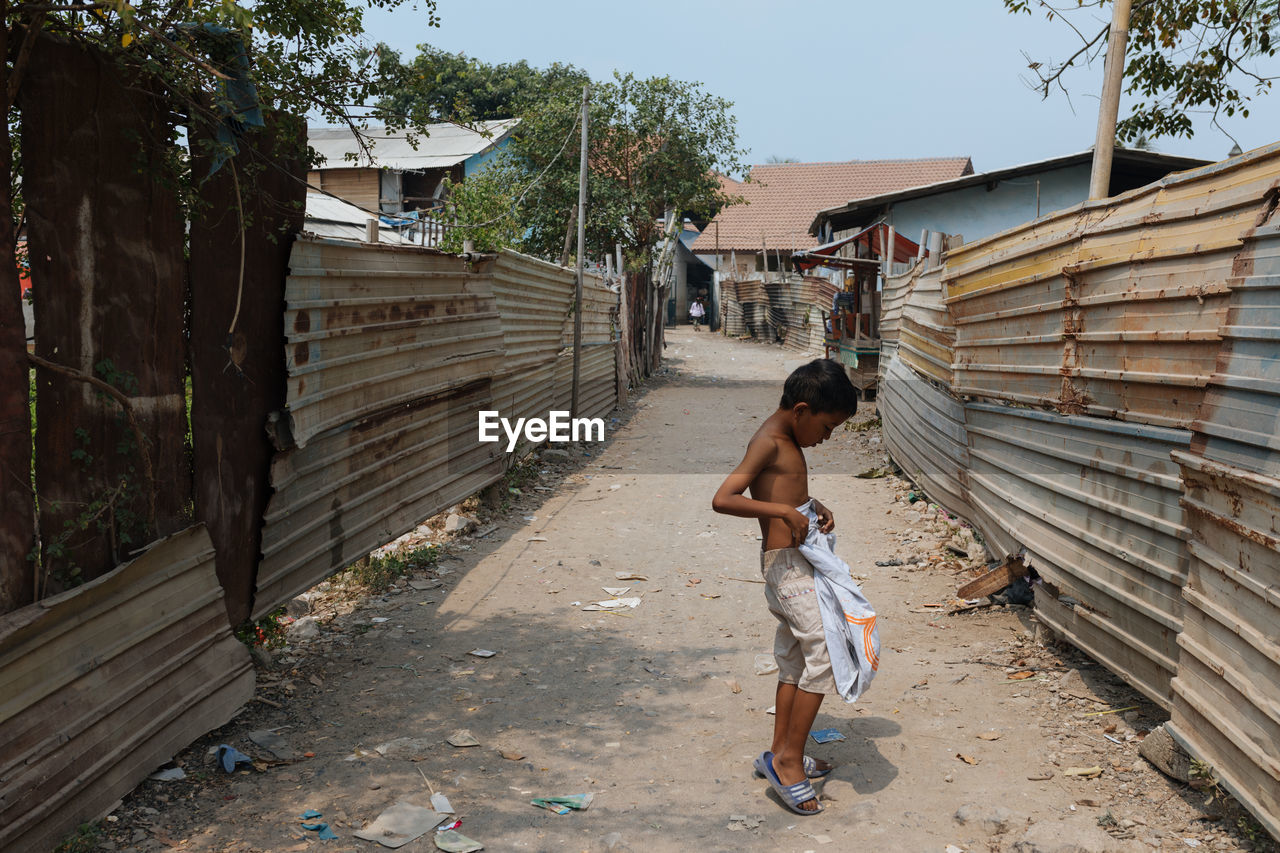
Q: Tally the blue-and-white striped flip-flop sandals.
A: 2